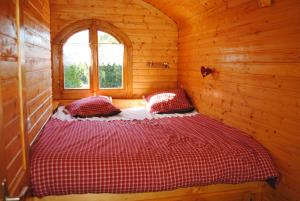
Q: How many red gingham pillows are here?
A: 2